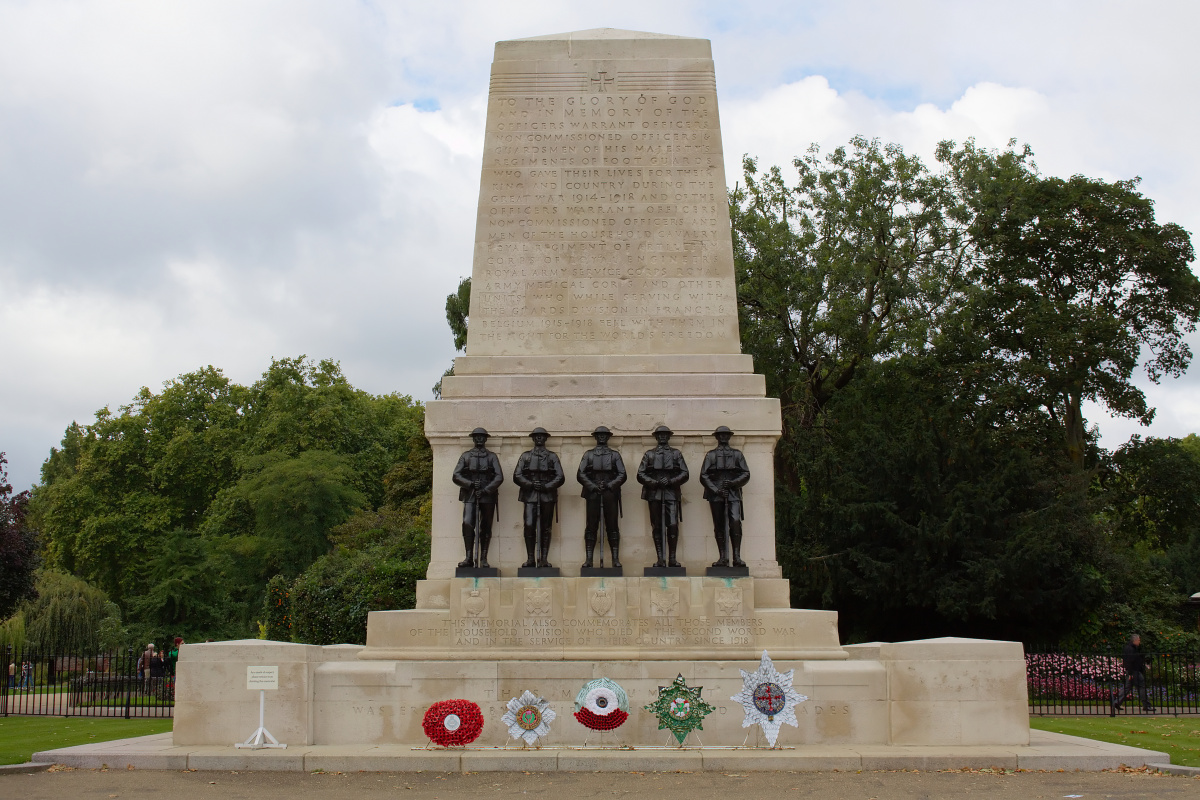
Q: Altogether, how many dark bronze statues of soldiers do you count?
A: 5